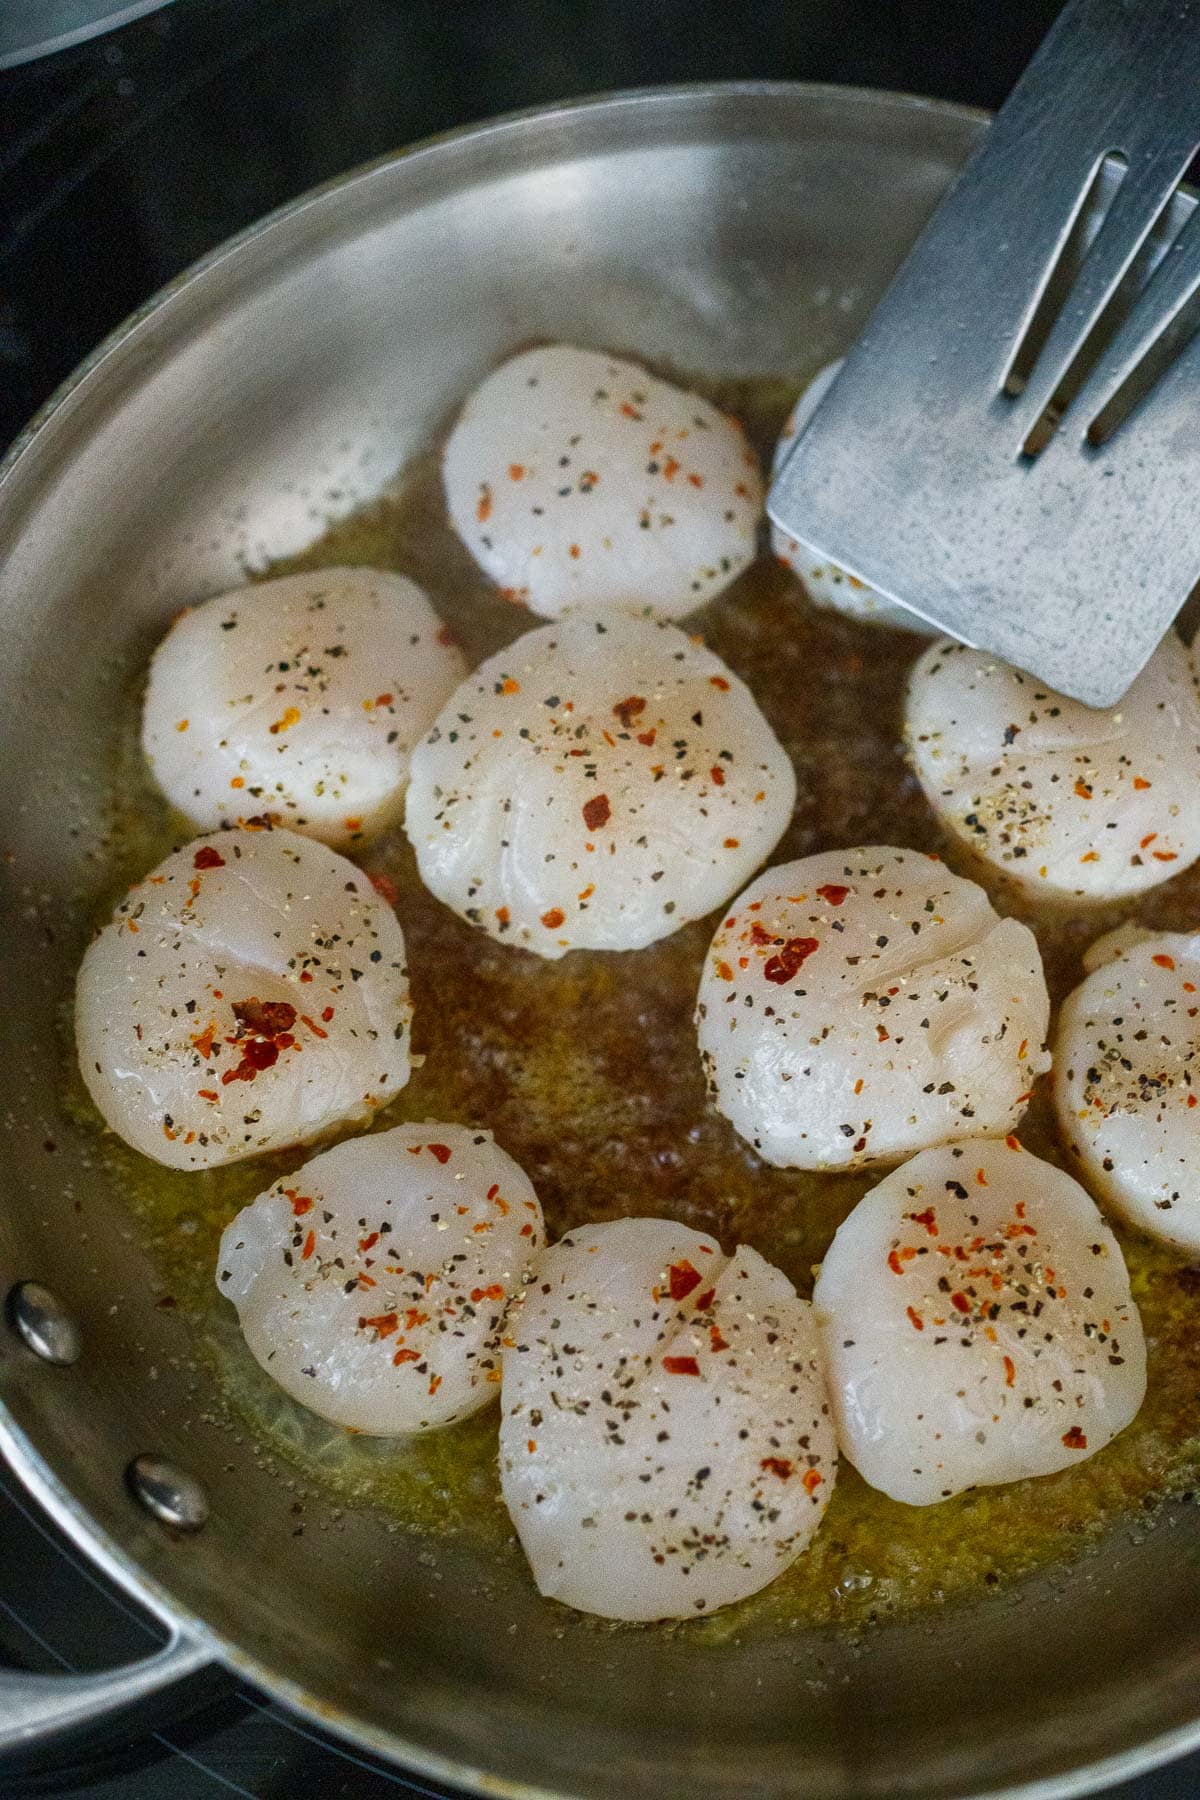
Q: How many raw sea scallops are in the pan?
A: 11